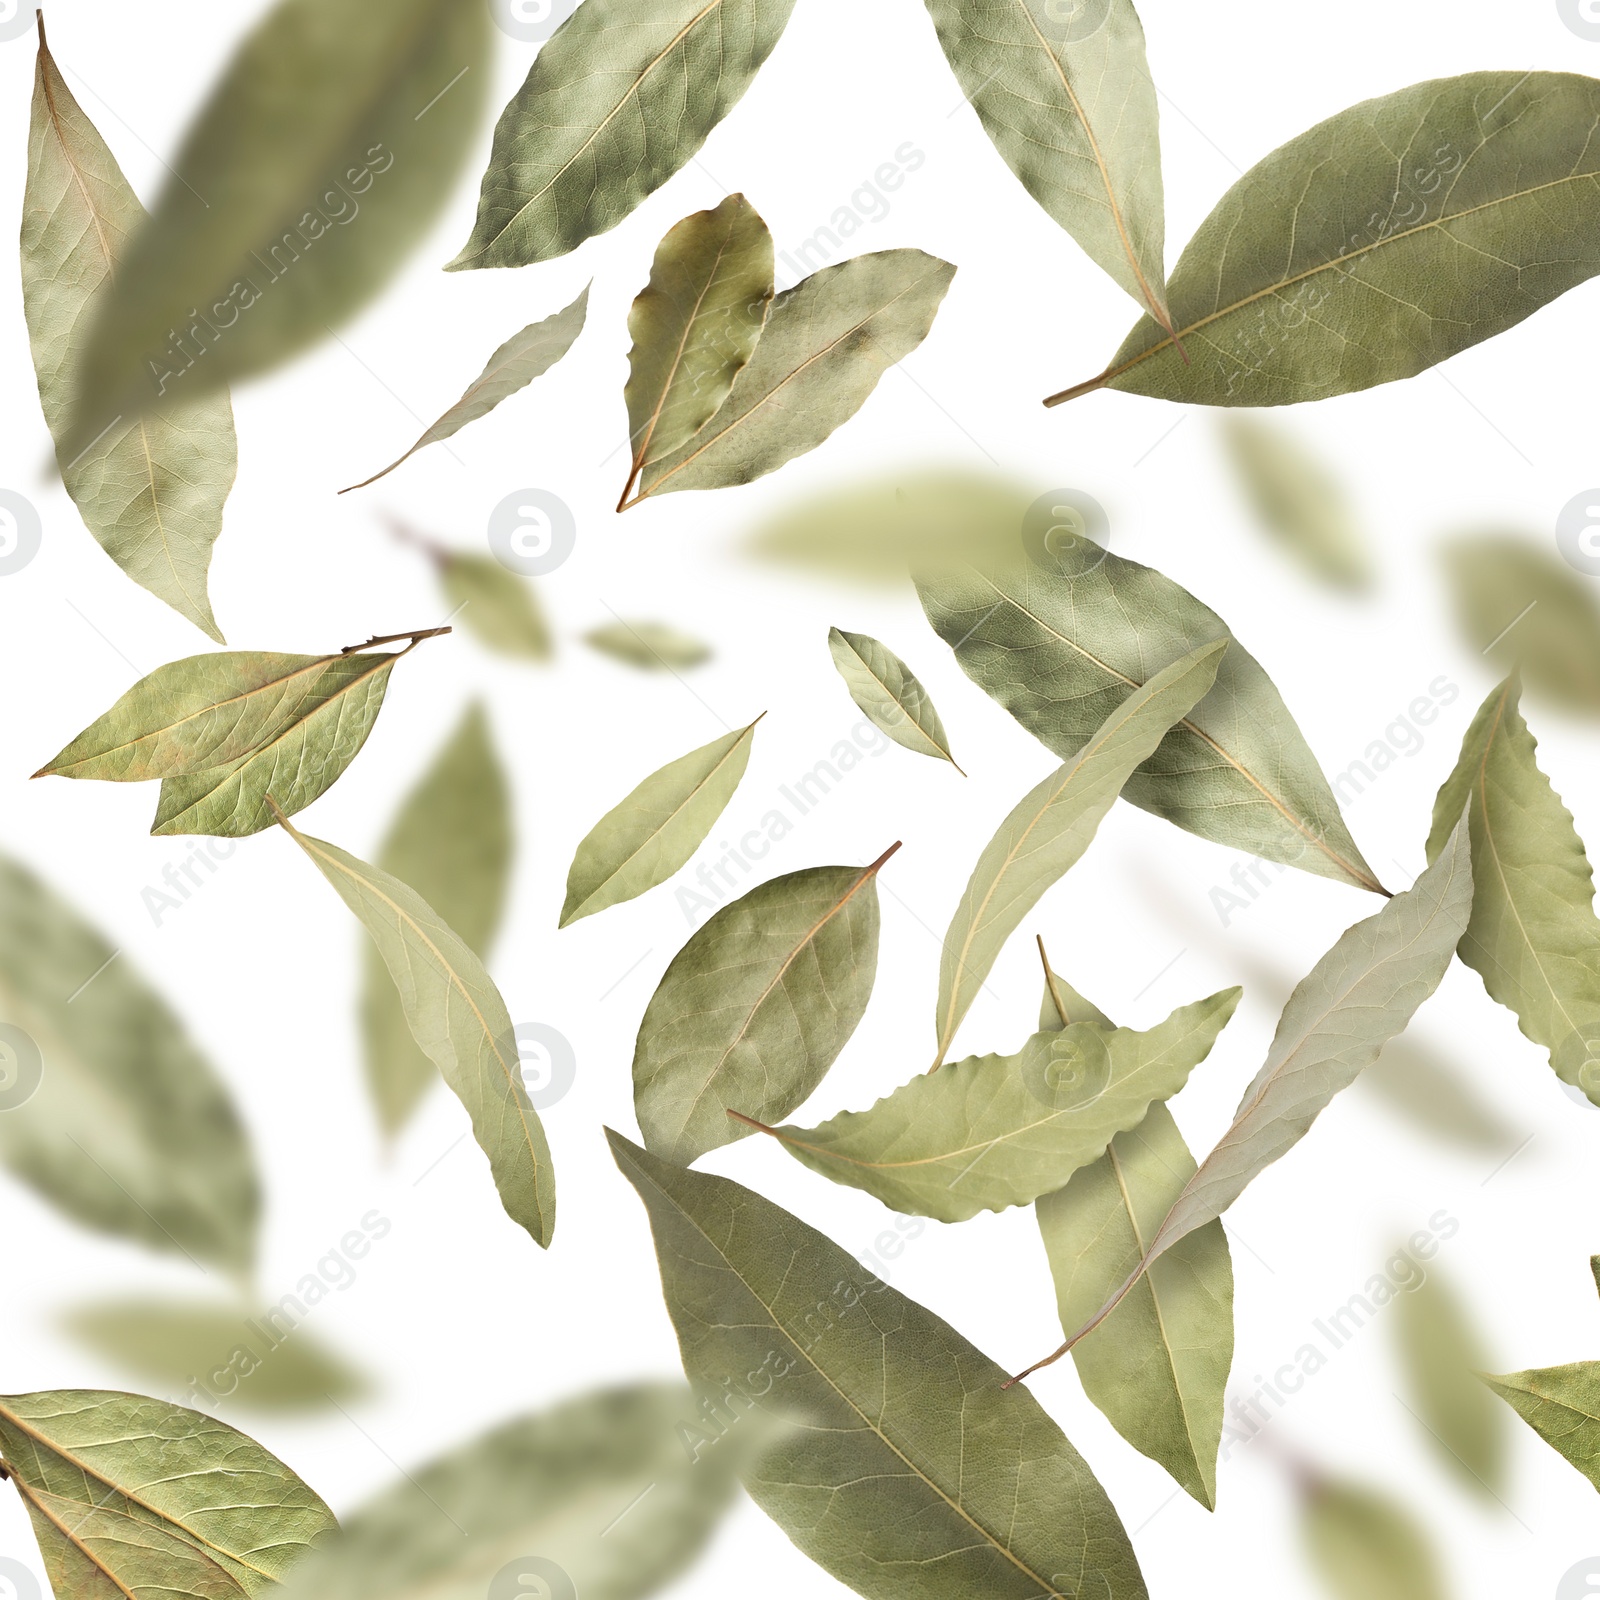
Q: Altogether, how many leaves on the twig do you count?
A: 2